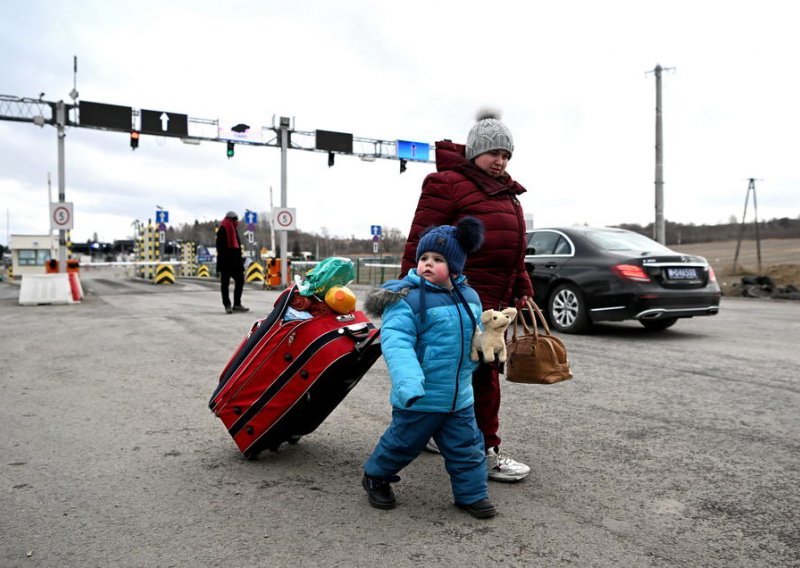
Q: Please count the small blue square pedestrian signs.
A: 3